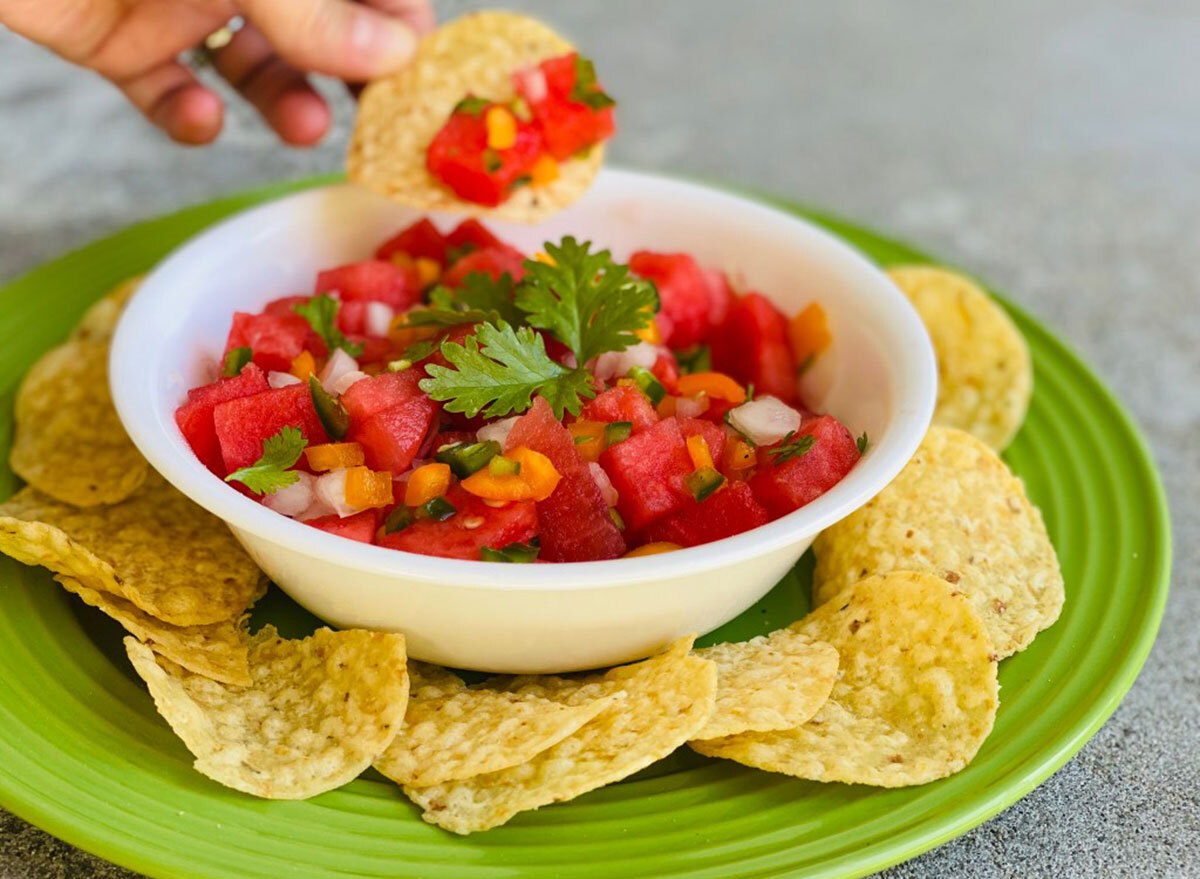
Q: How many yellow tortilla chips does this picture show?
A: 12